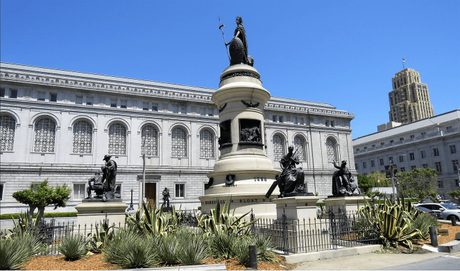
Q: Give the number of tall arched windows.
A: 10